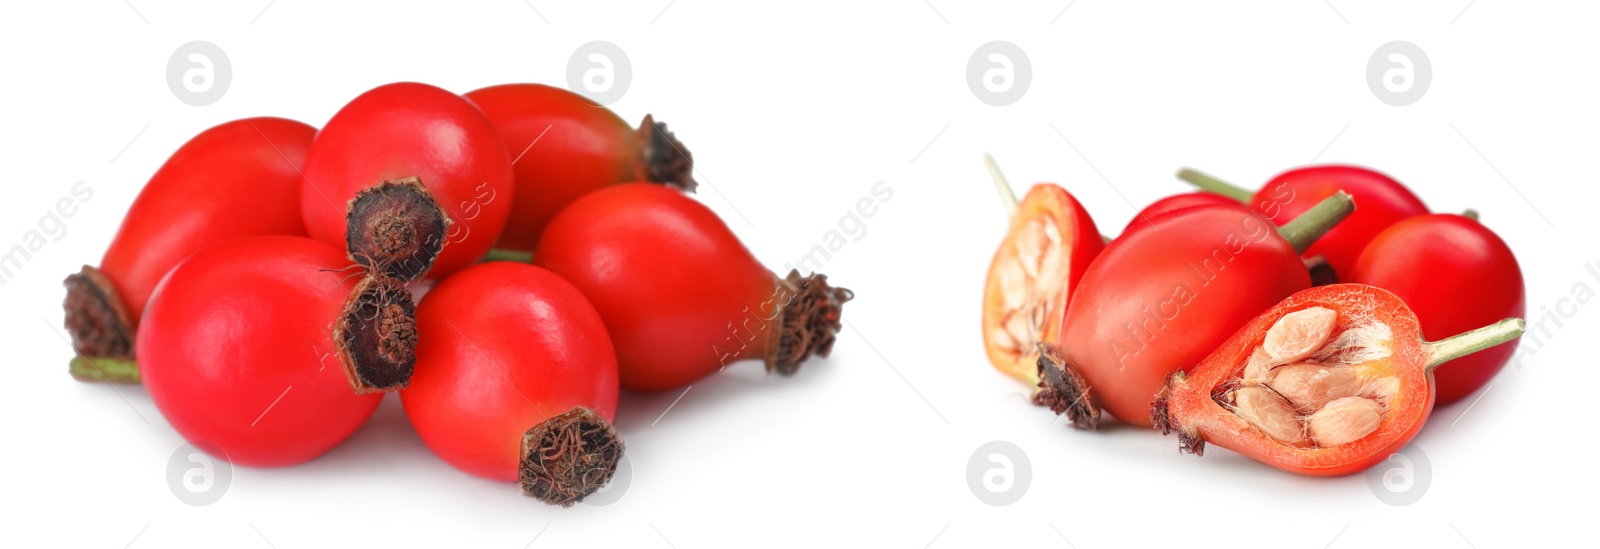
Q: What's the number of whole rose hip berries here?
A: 10